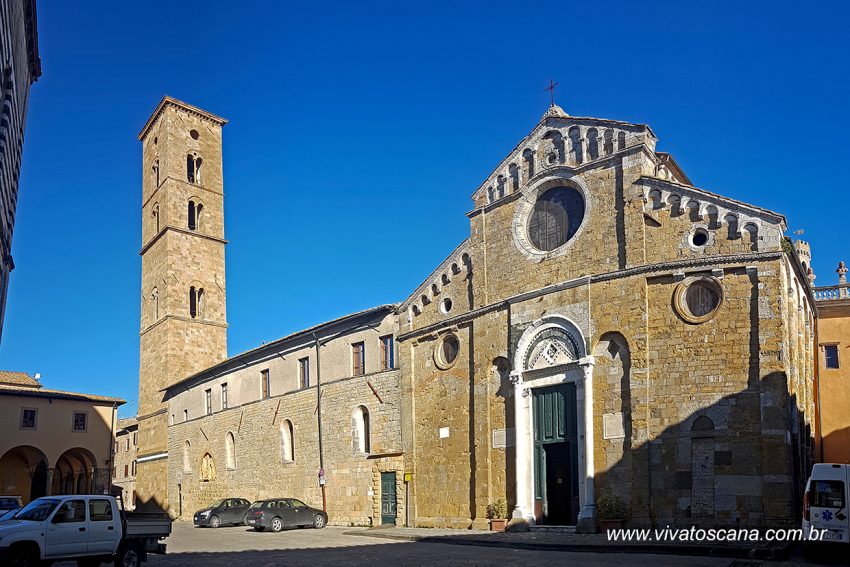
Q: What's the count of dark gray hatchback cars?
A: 2